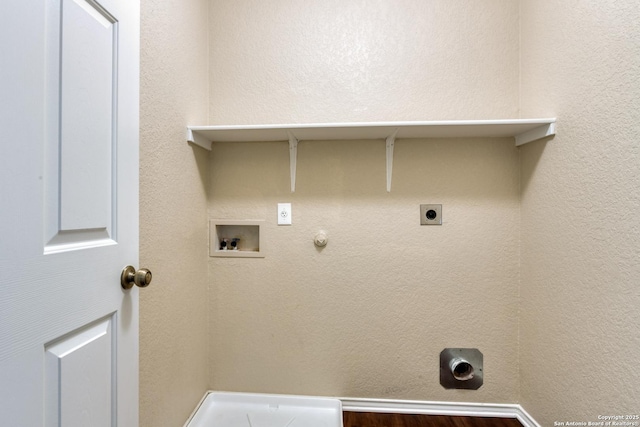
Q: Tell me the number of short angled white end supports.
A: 2